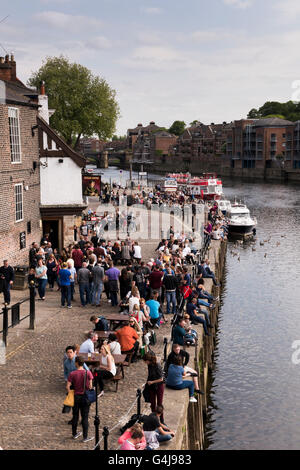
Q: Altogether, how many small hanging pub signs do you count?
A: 1